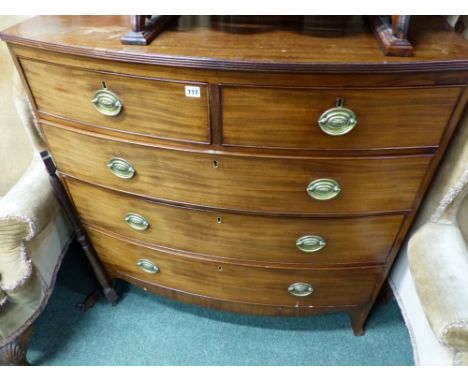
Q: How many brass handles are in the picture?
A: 8